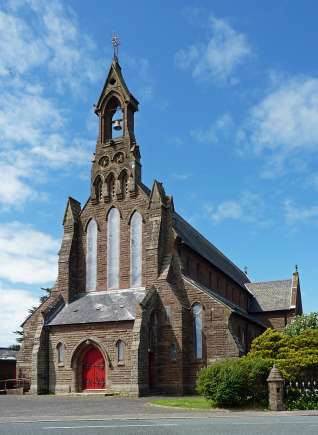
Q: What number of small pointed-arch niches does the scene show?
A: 3